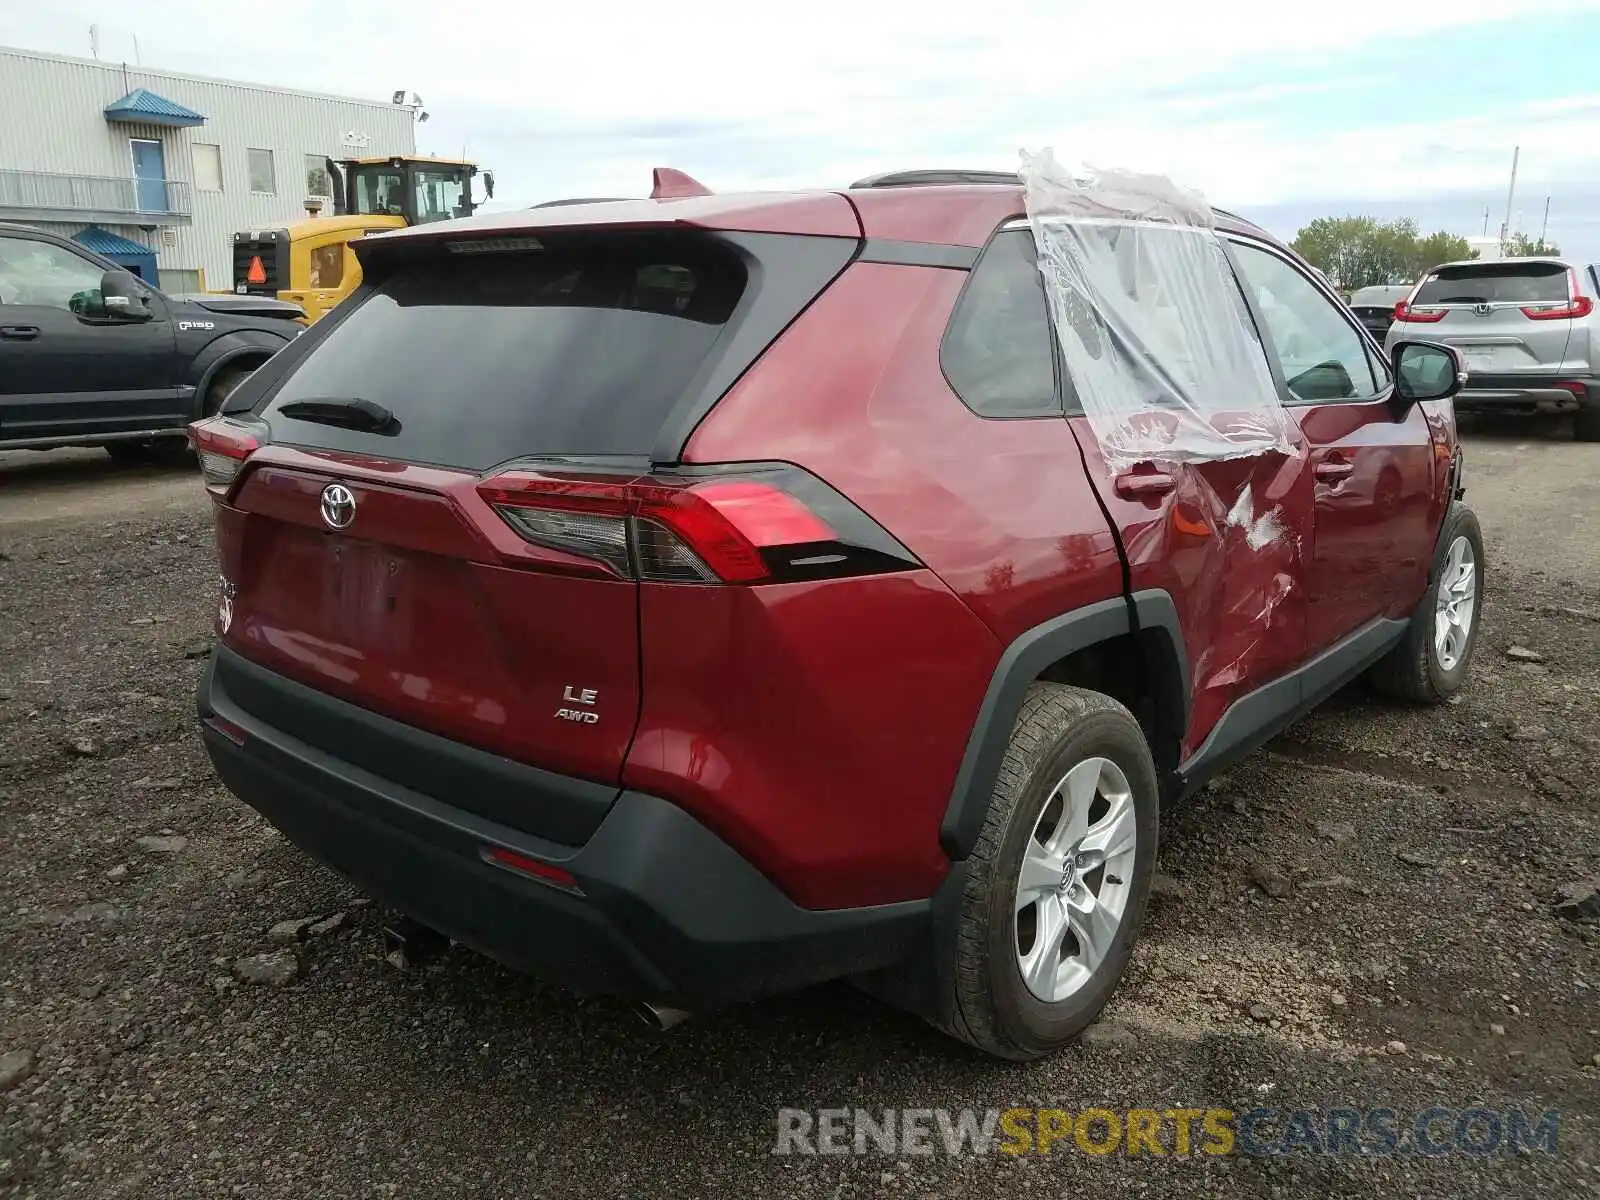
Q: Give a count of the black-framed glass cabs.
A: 1